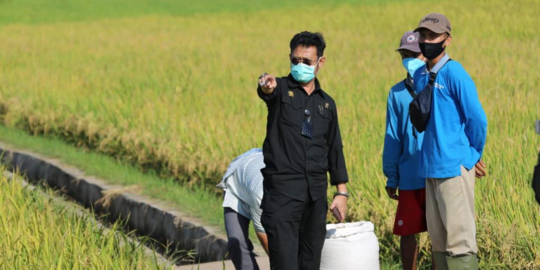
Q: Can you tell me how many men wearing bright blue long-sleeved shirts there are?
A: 2